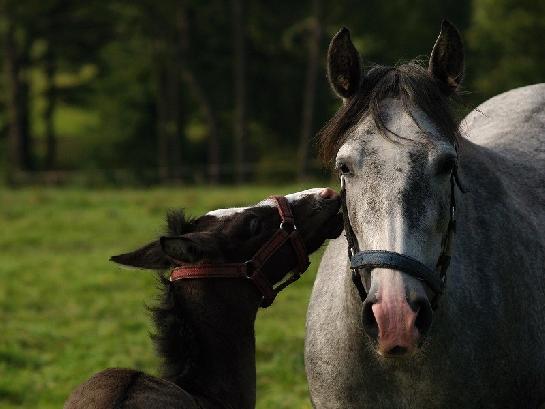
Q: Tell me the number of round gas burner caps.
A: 0